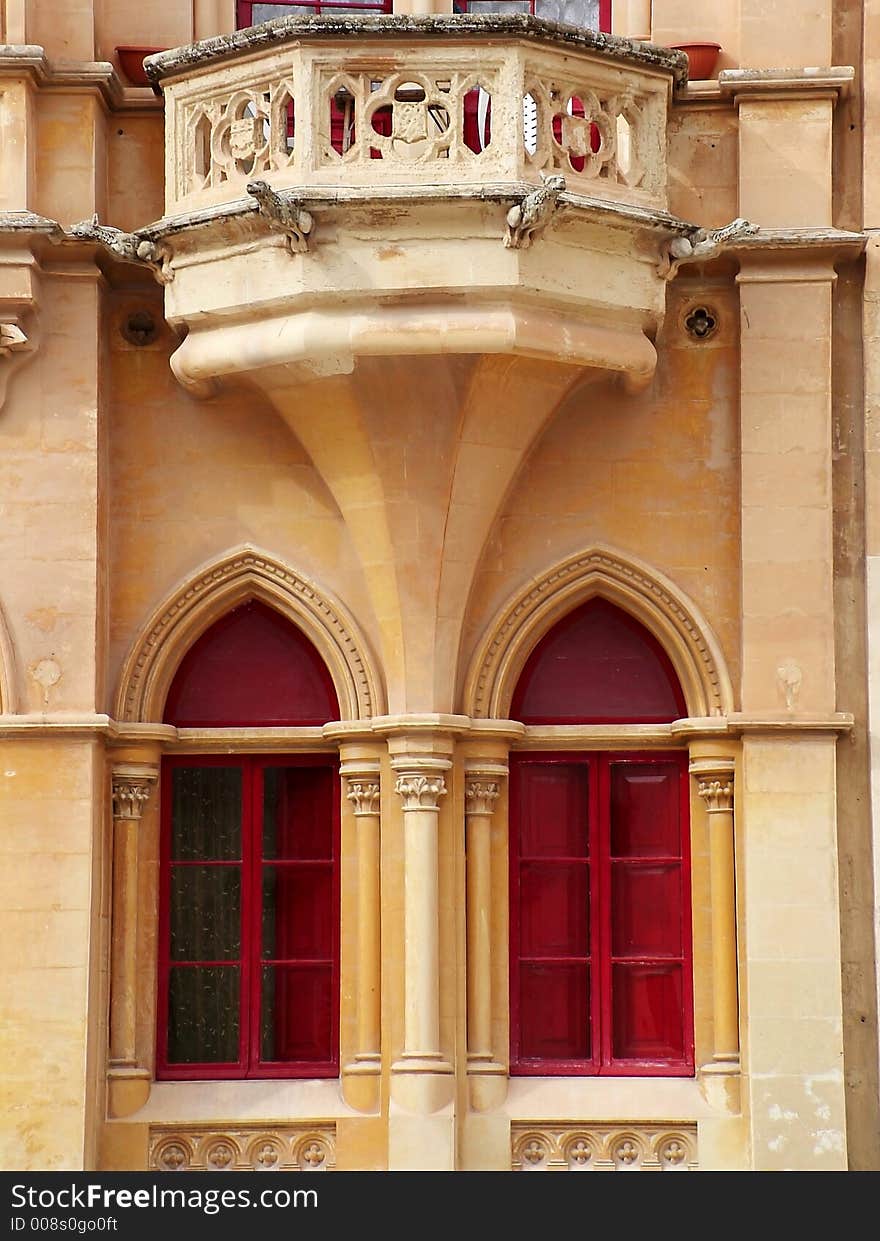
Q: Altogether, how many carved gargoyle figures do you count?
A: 4